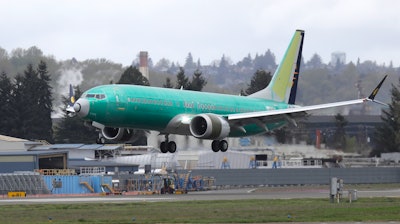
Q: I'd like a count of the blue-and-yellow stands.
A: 3